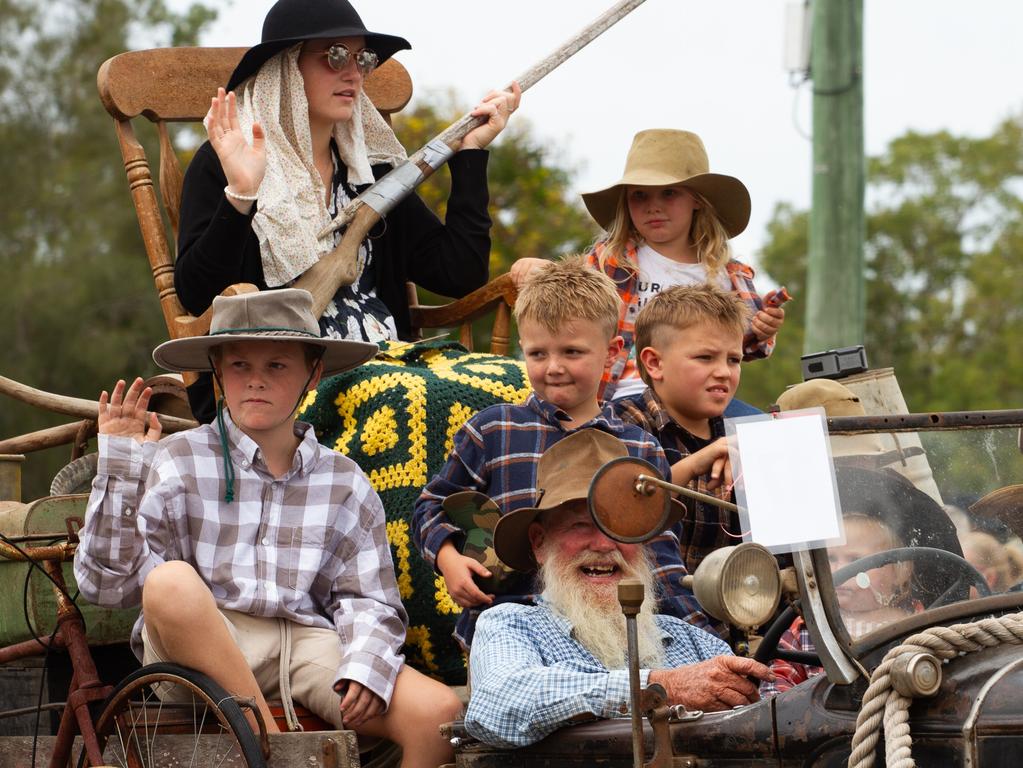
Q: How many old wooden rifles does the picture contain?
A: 1